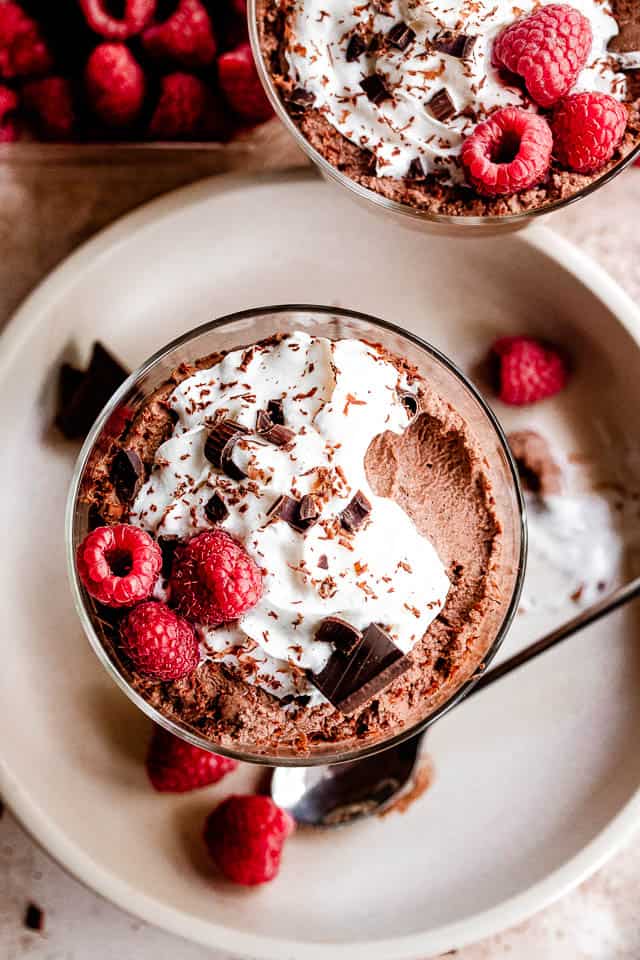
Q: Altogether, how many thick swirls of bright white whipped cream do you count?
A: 2